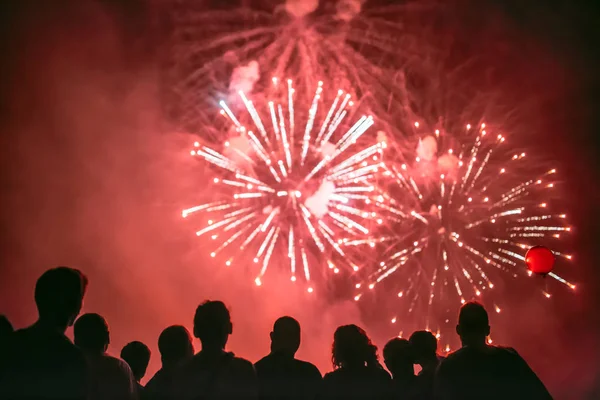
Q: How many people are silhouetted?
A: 11